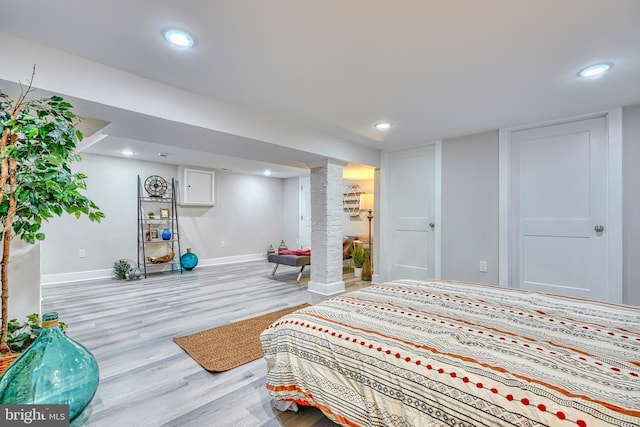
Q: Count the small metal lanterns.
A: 2